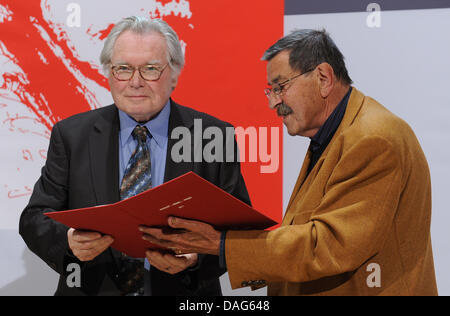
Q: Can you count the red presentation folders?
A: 1